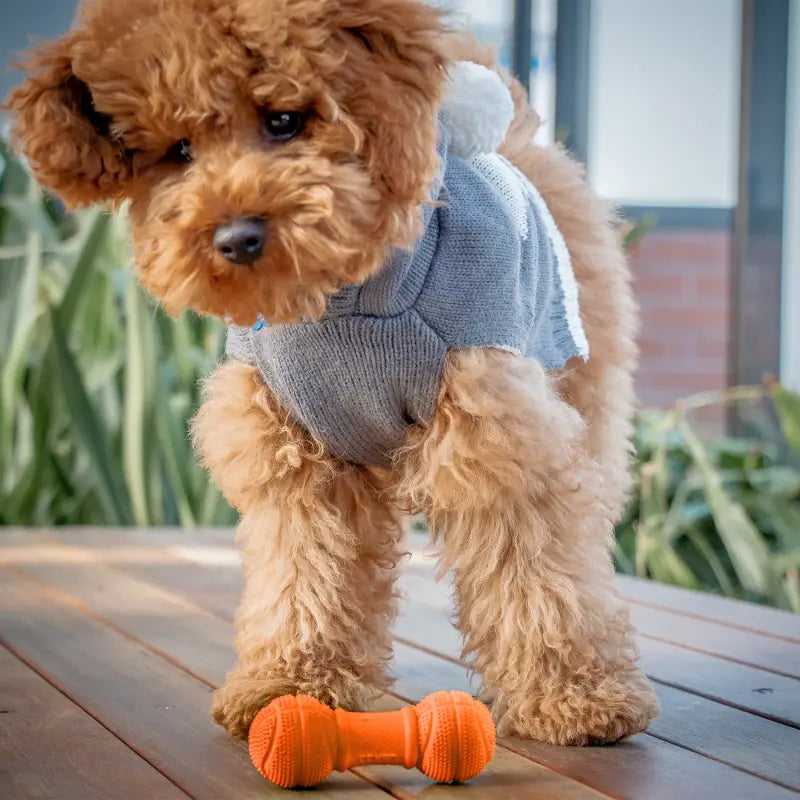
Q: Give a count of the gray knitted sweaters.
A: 1